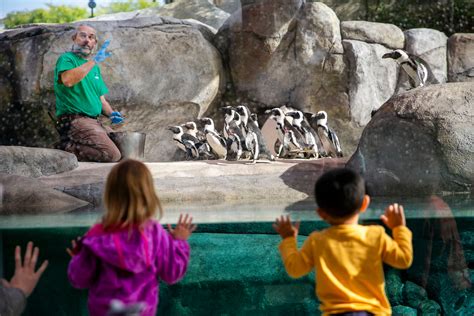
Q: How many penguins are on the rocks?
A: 11